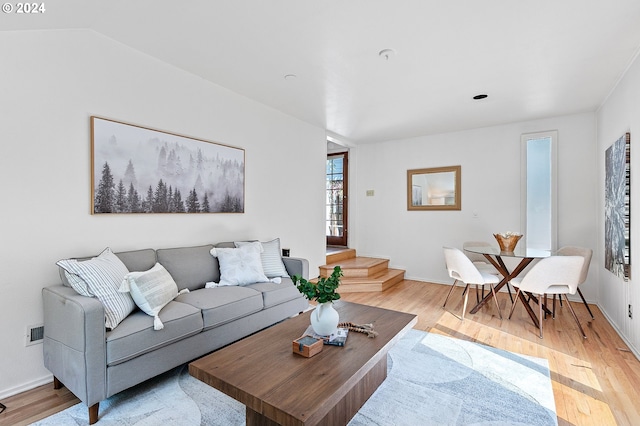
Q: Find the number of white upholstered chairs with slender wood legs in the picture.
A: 4